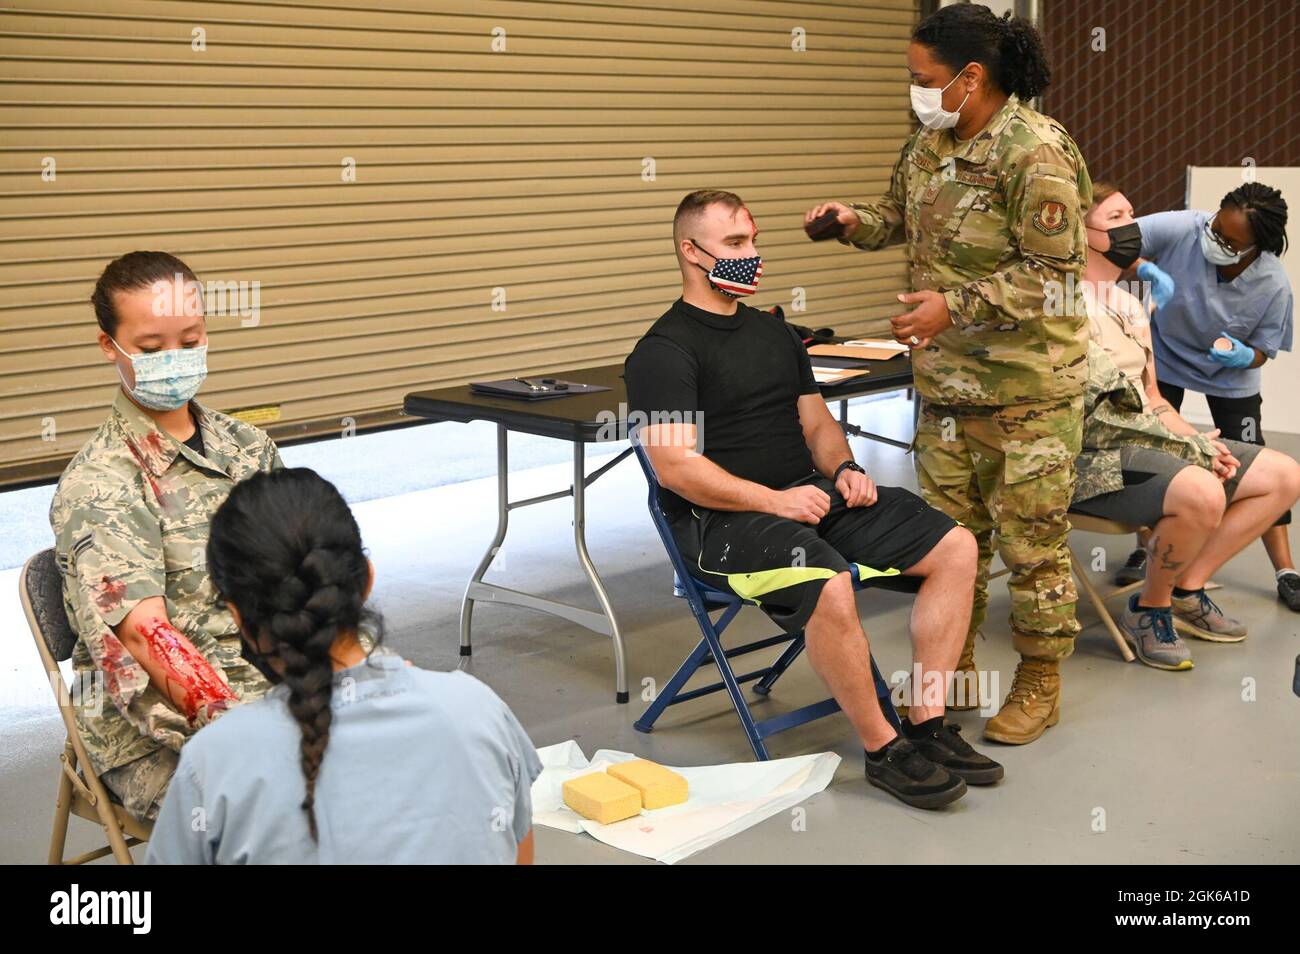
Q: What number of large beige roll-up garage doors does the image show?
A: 1